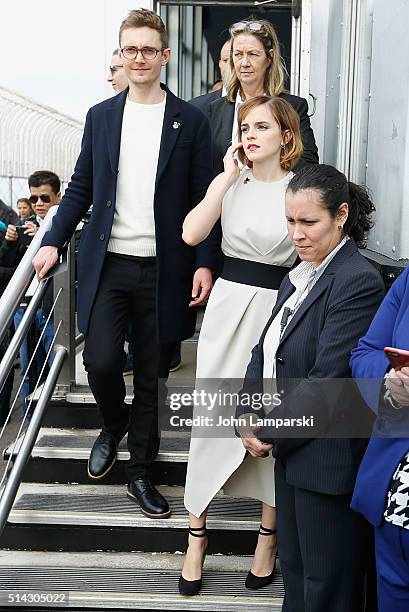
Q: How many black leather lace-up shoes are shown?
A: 2